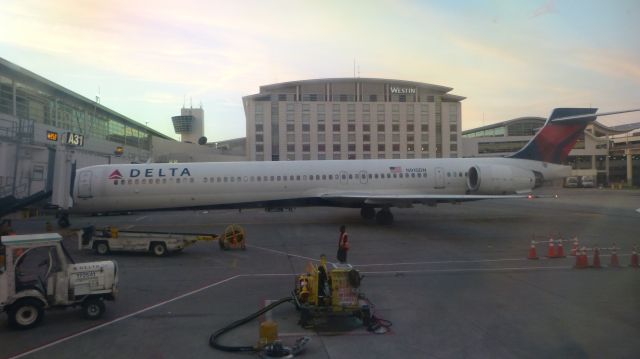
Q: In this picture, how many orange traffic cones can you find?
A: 9